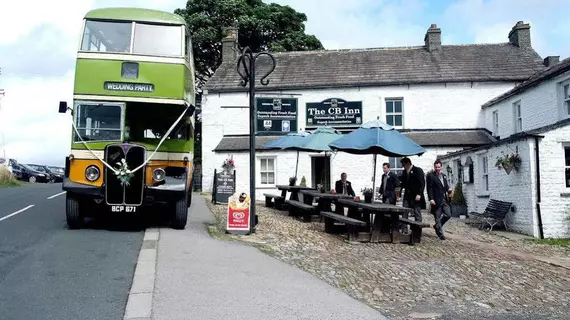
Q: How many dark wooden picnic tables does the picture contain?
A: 3